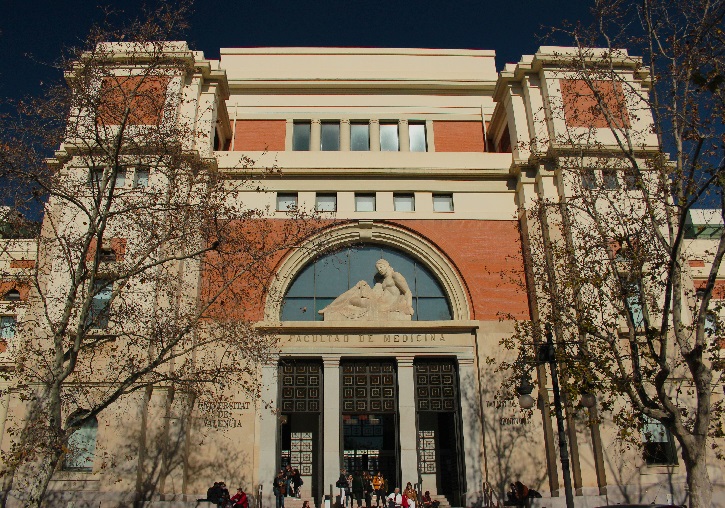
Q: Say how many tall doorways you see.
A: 3